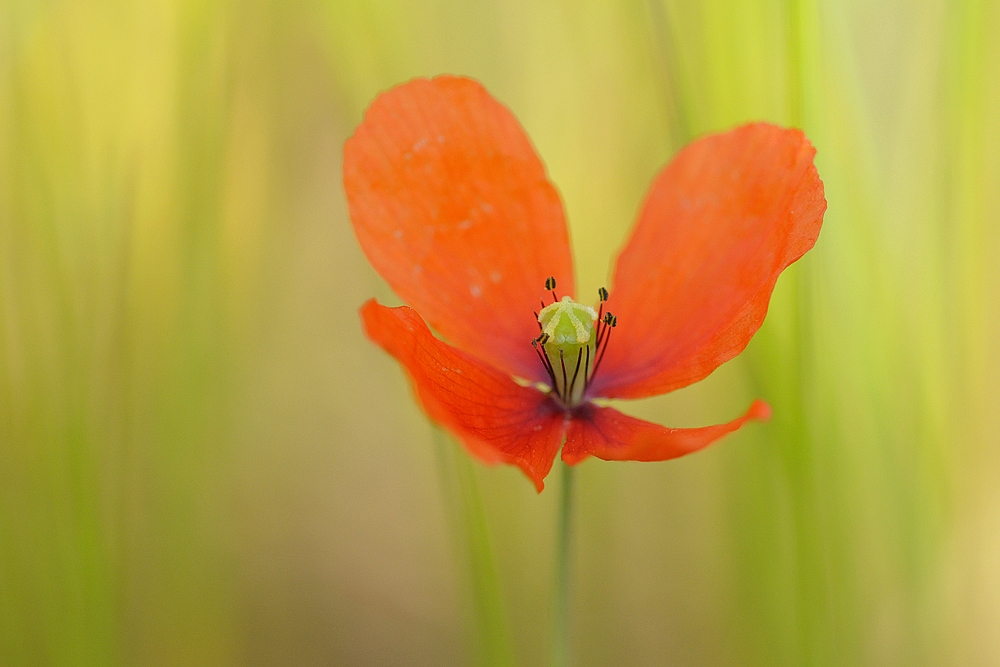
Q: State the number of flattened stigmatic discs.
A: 1